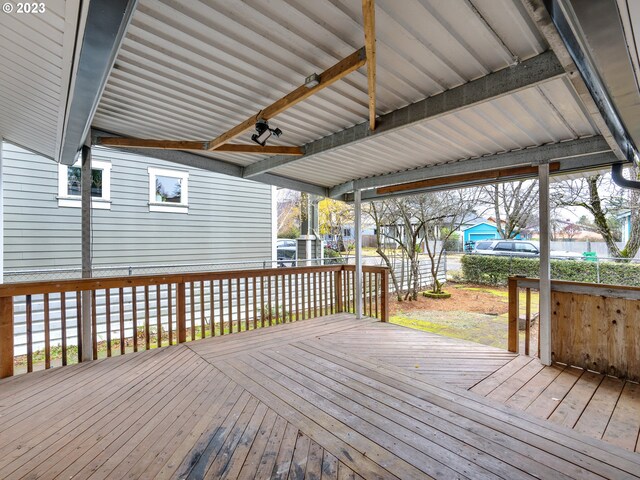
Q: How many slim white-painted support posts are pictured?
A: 3